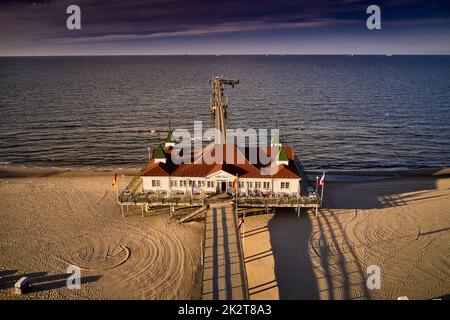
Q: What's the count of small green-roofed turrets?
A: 4